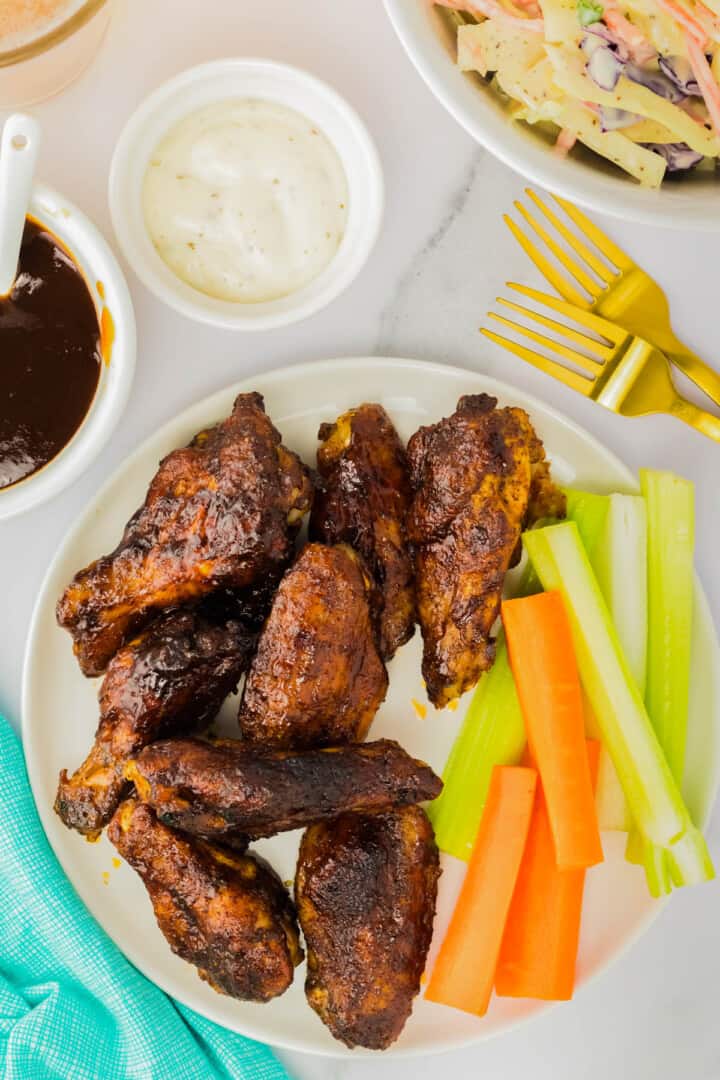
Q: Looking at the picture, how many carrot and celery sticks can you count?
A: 7